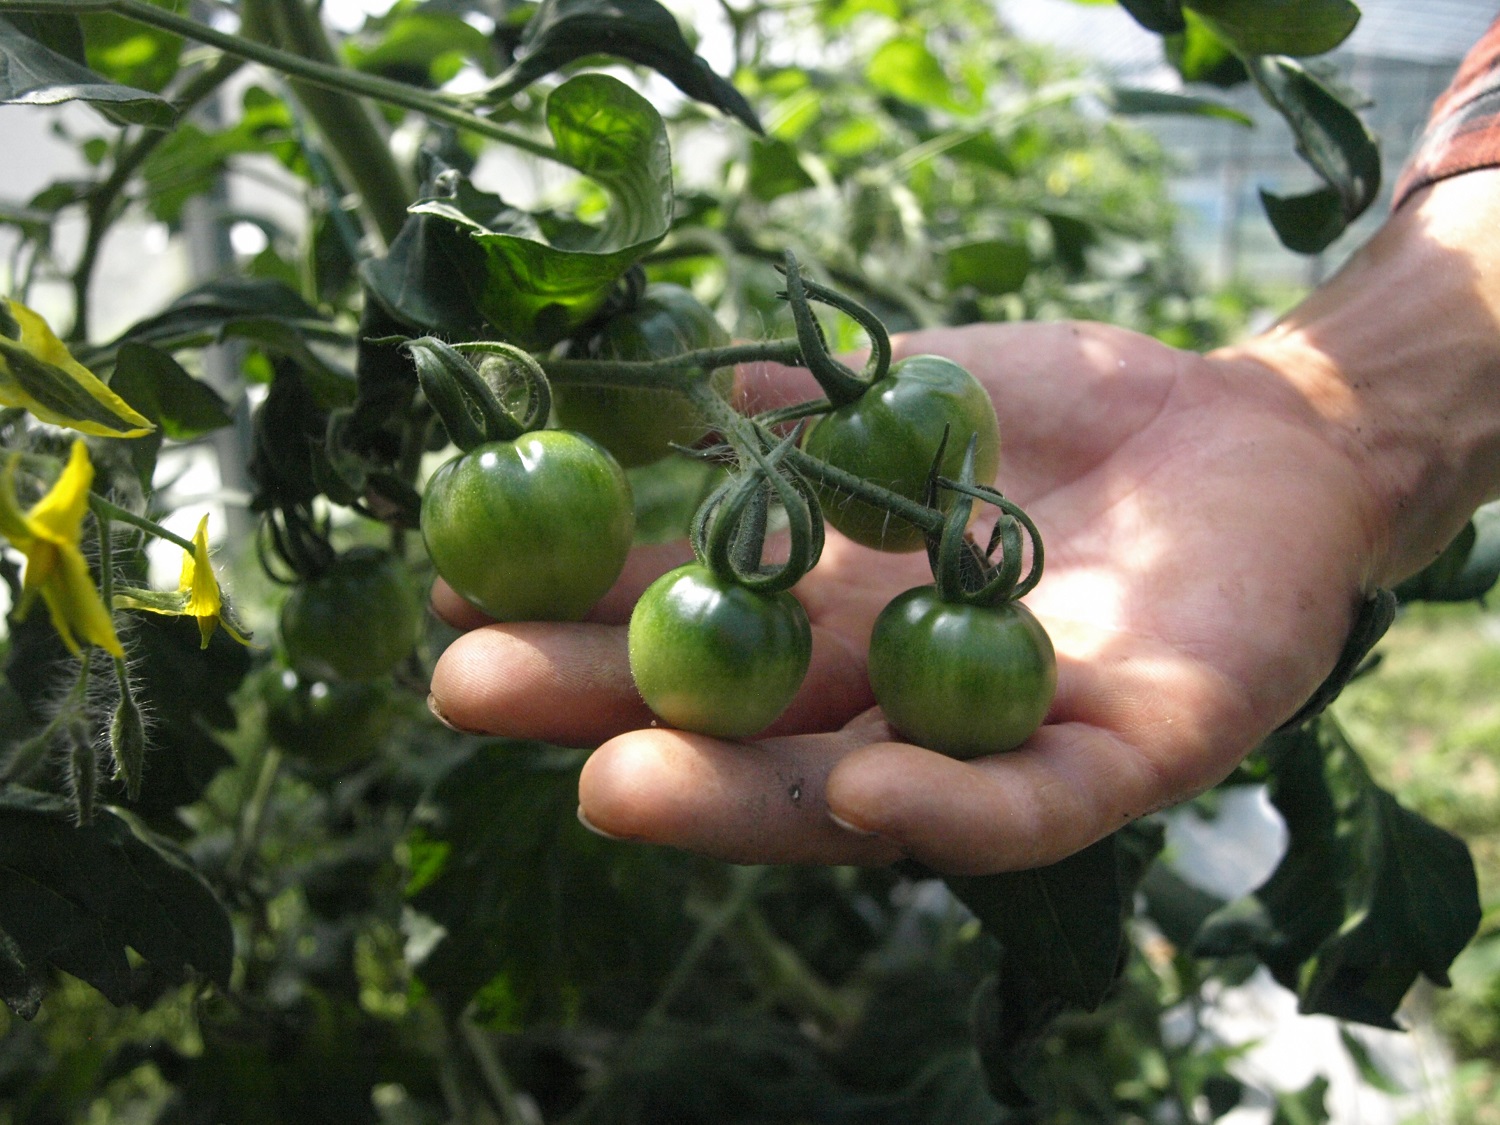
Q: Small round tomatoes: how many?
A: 7